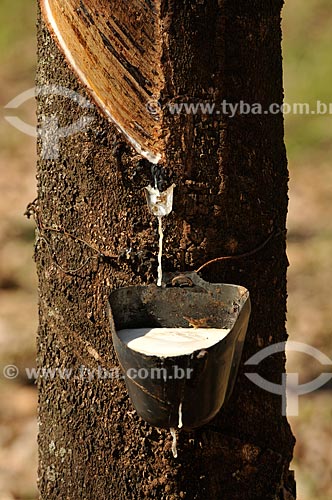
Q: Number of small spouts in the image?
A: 1